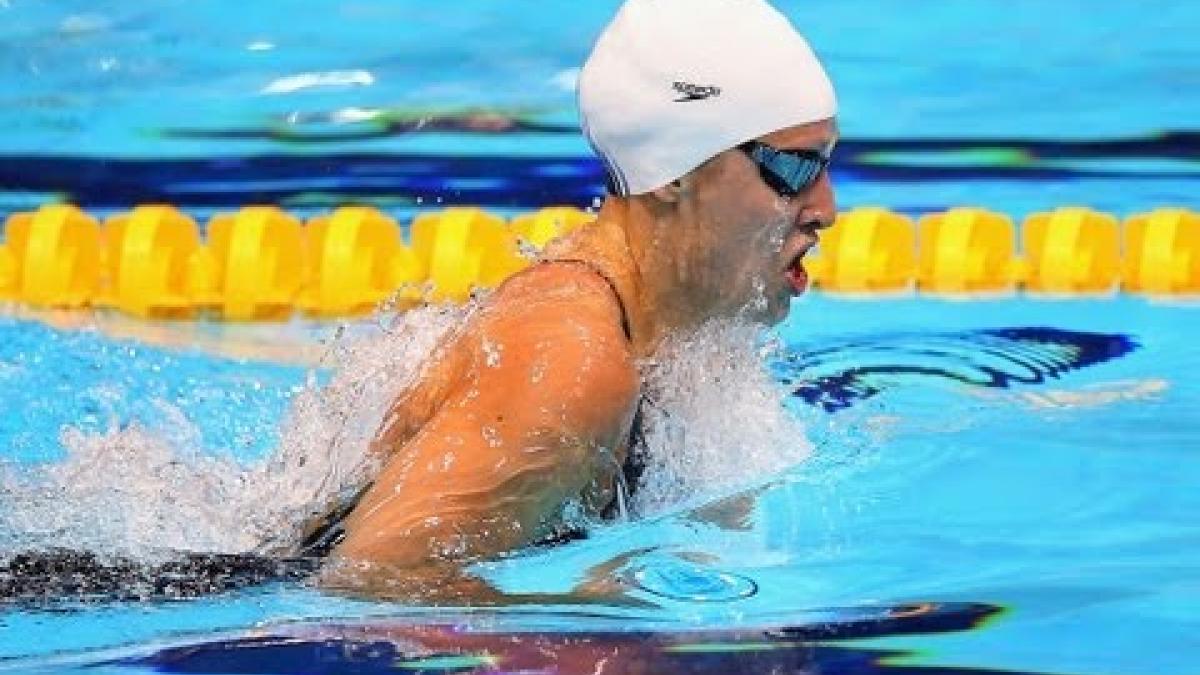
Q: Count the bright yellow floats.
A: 10